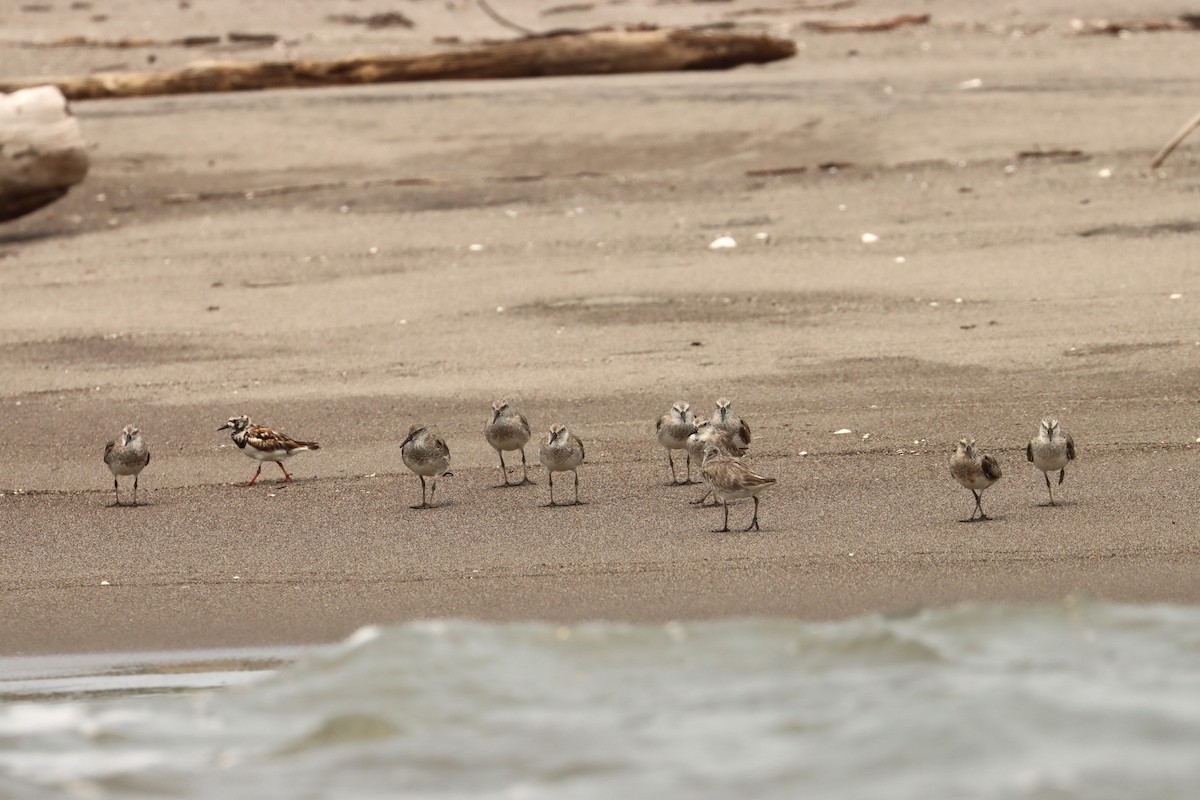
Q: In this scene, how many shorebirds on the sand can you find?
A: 11